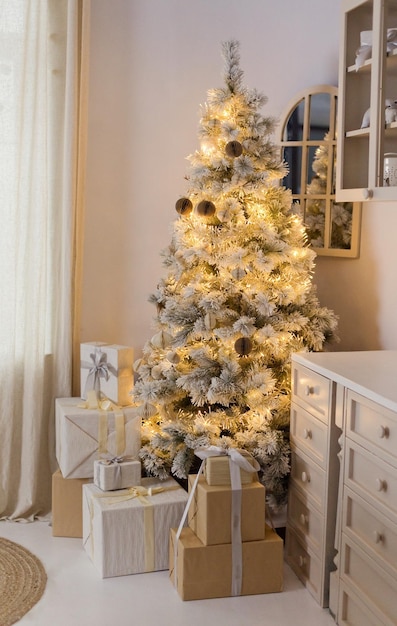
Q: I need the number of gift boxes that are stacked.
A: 8